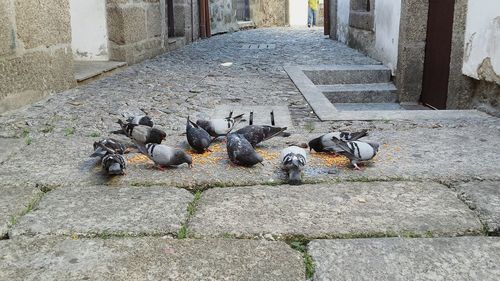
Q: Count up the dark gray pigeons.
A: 3